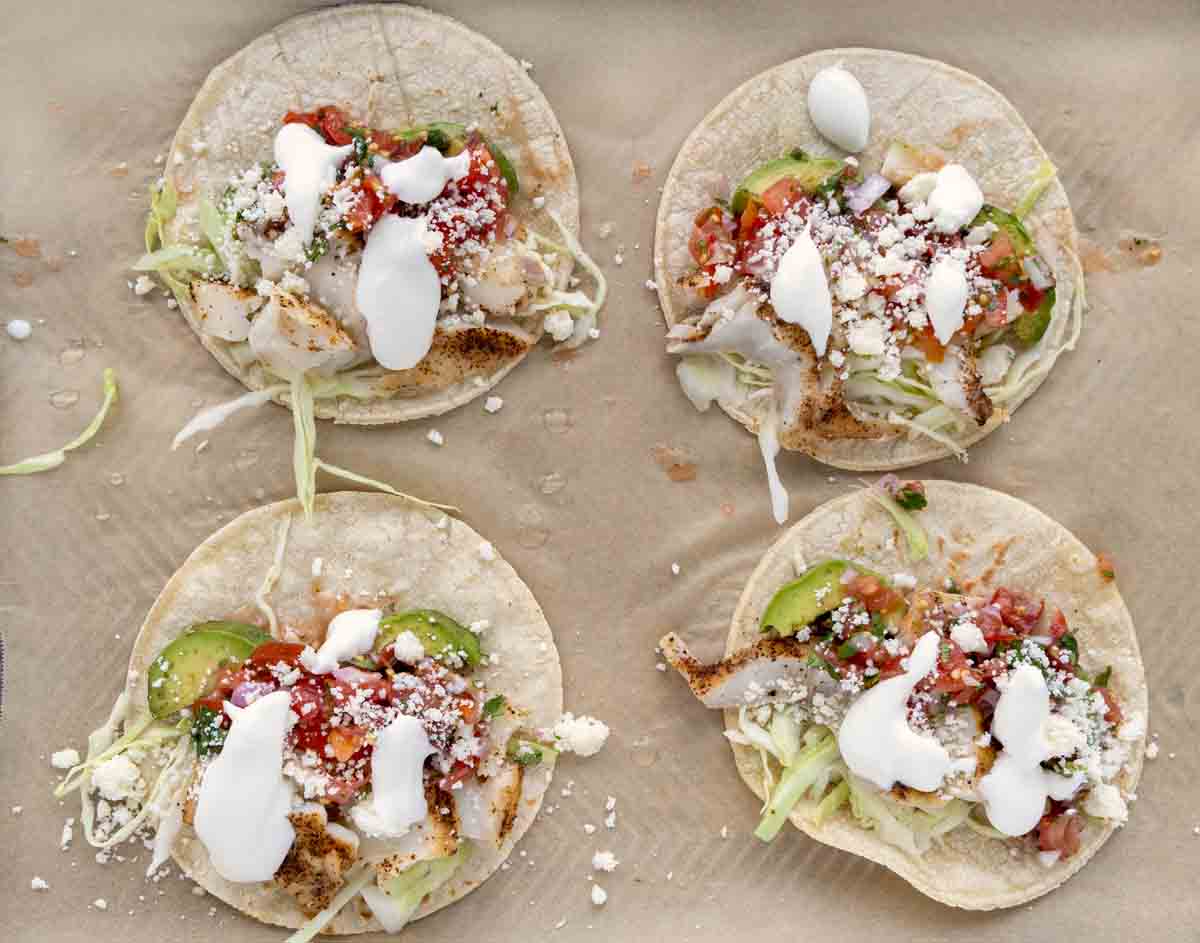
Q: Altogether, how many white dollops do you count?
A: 12